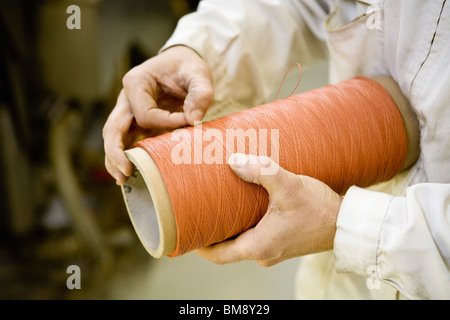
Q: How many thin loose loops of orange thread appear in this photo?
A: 1